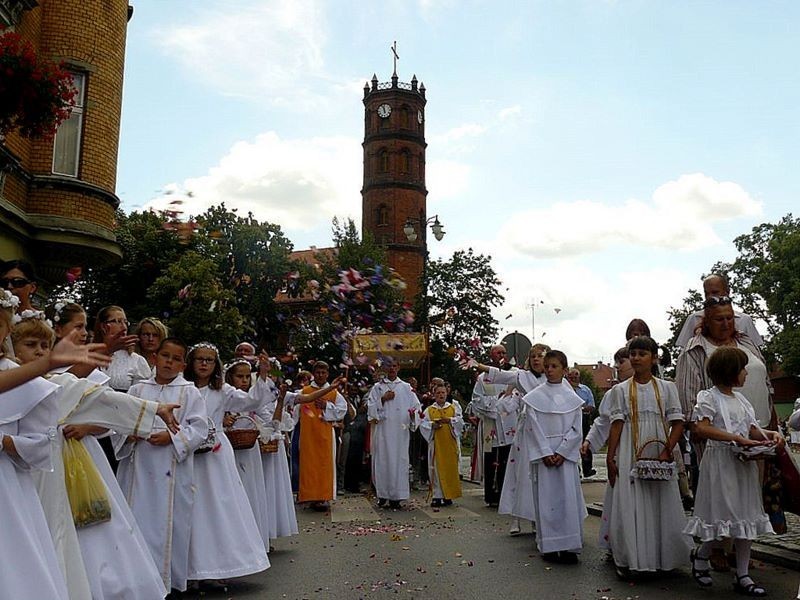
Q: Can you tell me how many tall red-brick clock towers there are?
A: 1